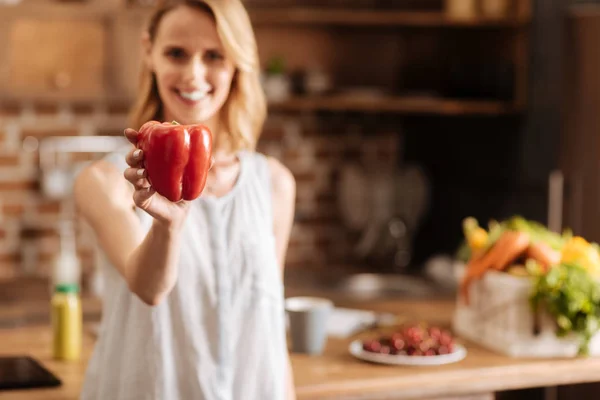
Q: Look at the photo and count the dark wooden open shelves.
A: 2